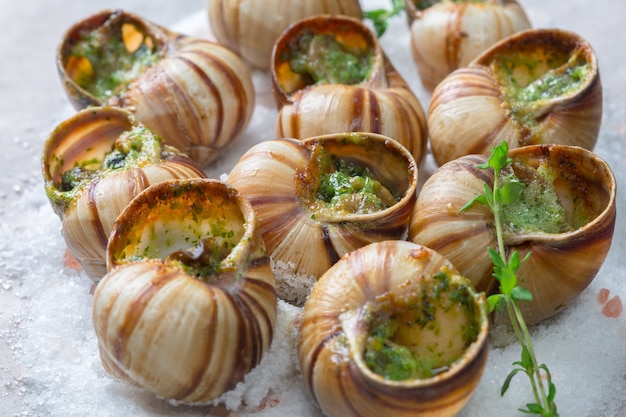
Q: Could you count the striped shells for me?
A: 10